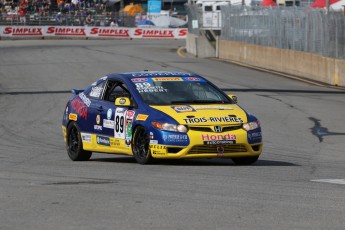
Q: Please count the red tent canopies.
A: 2